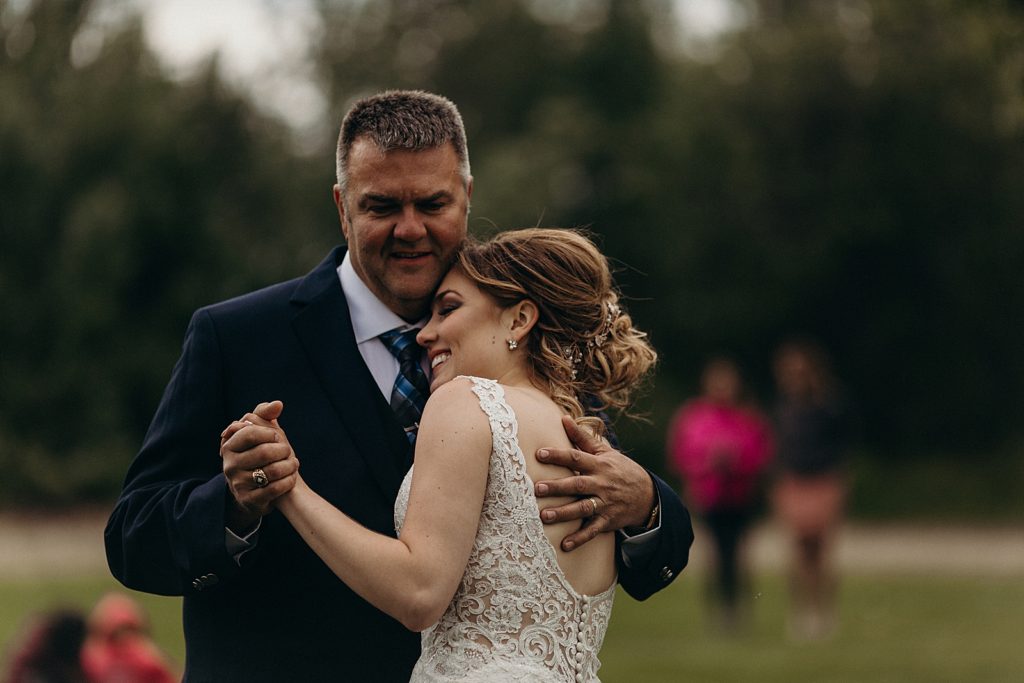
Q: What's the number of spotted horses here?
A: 0